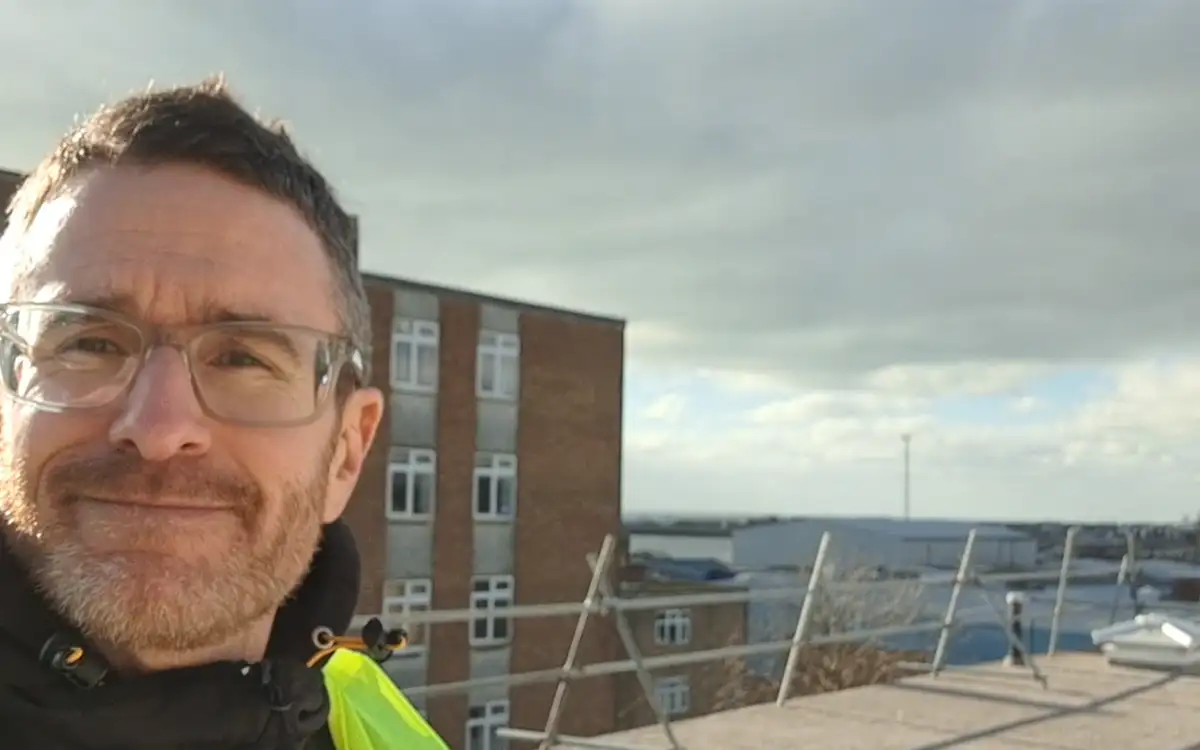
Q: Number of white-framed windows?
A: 9